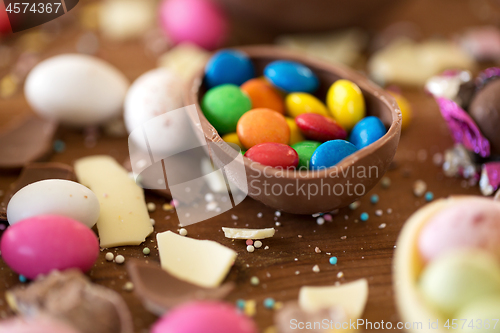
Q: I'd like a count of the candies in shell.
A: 14